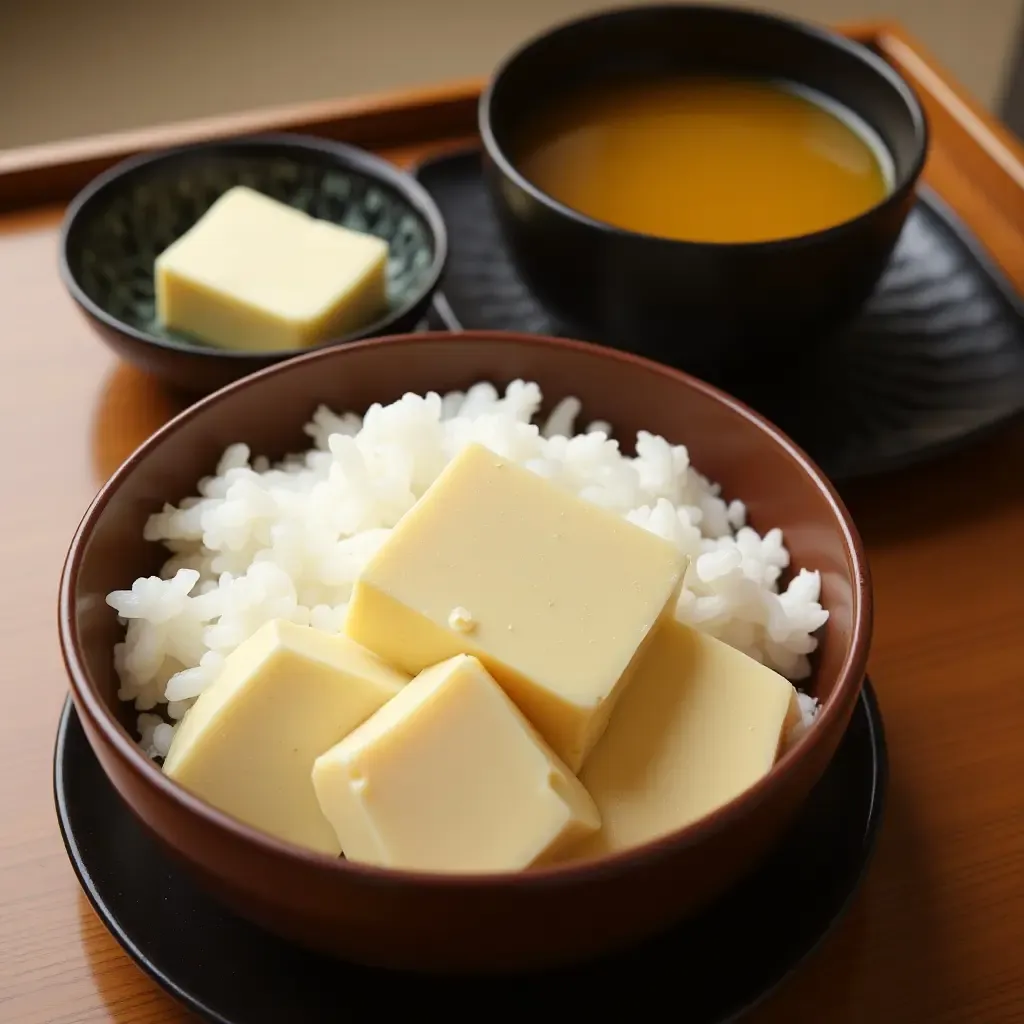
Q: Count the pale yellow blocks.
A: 5